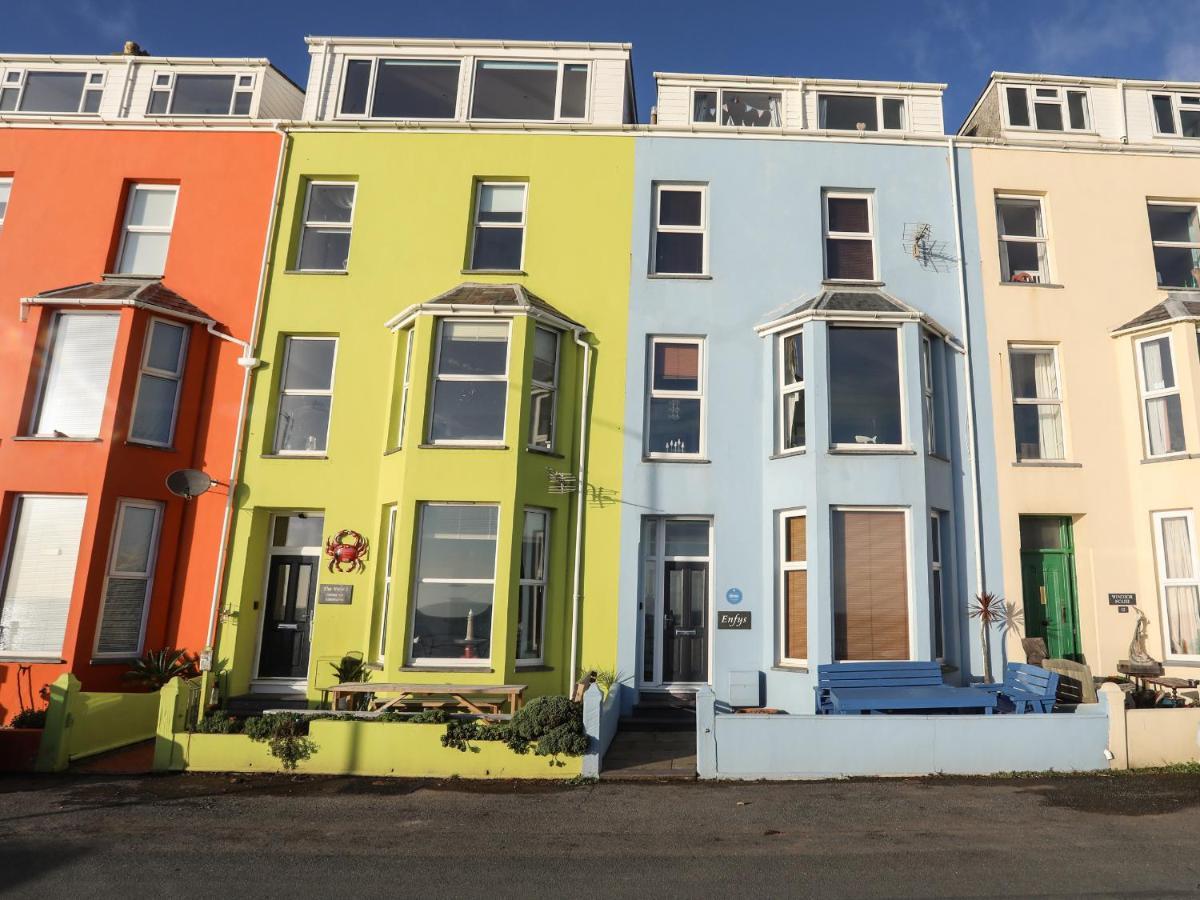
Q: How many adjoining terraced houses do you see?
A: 4